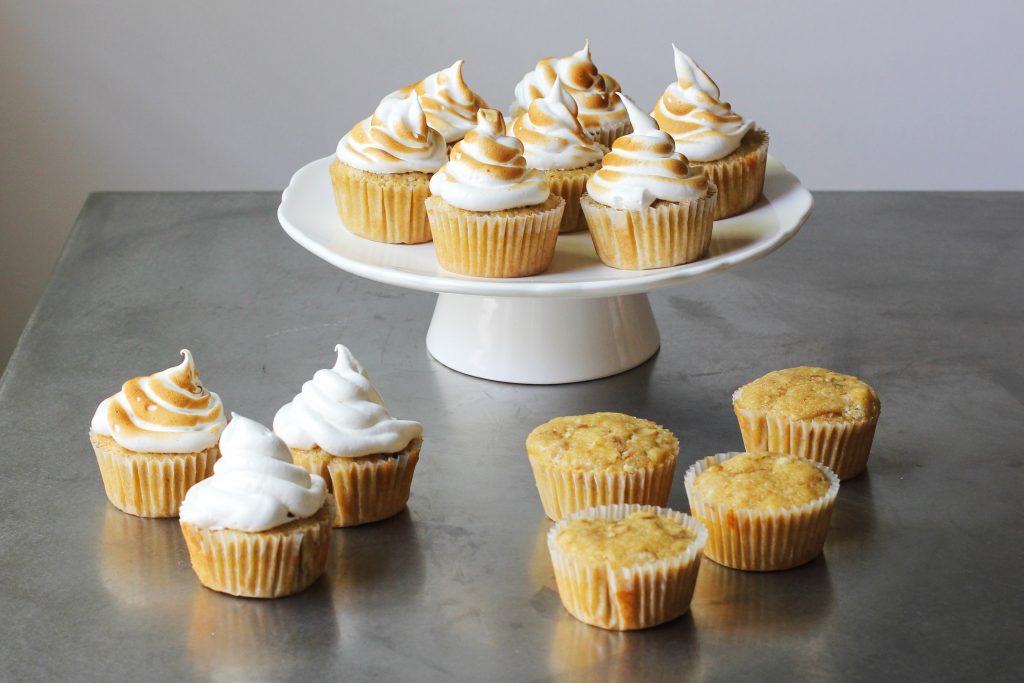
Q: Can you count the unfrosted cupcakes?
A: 4